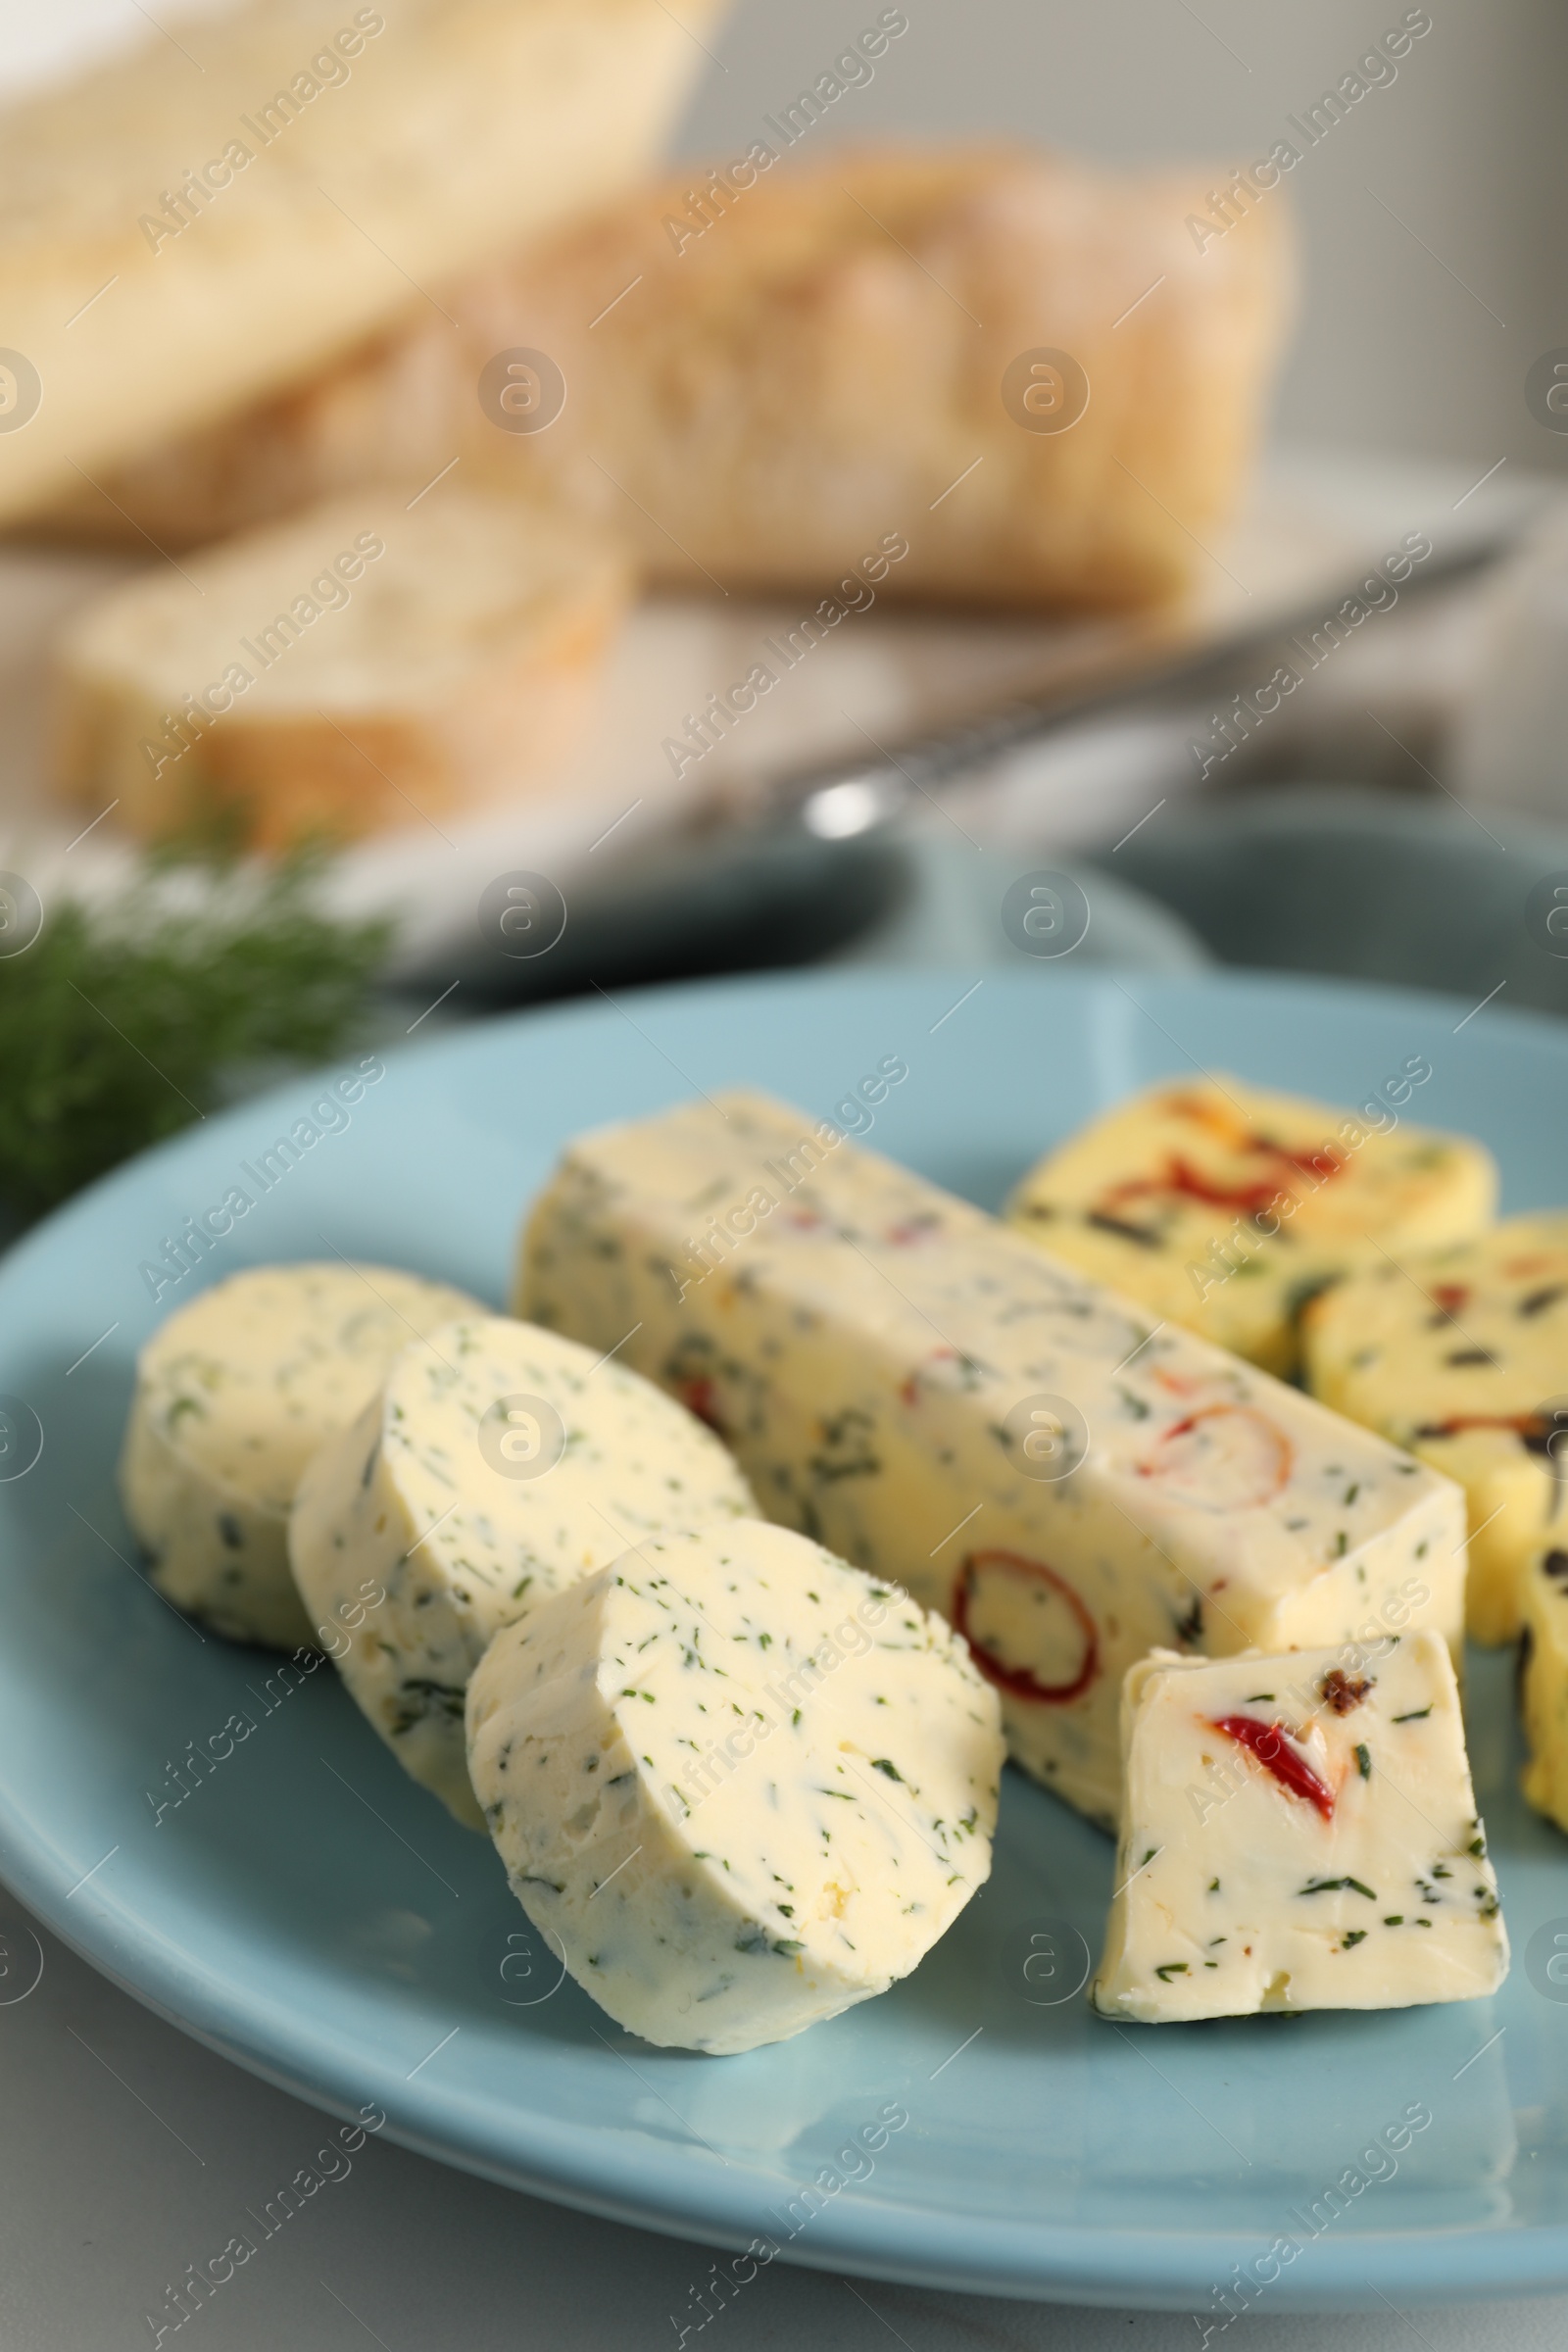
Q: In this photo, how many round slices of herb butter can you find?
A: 3